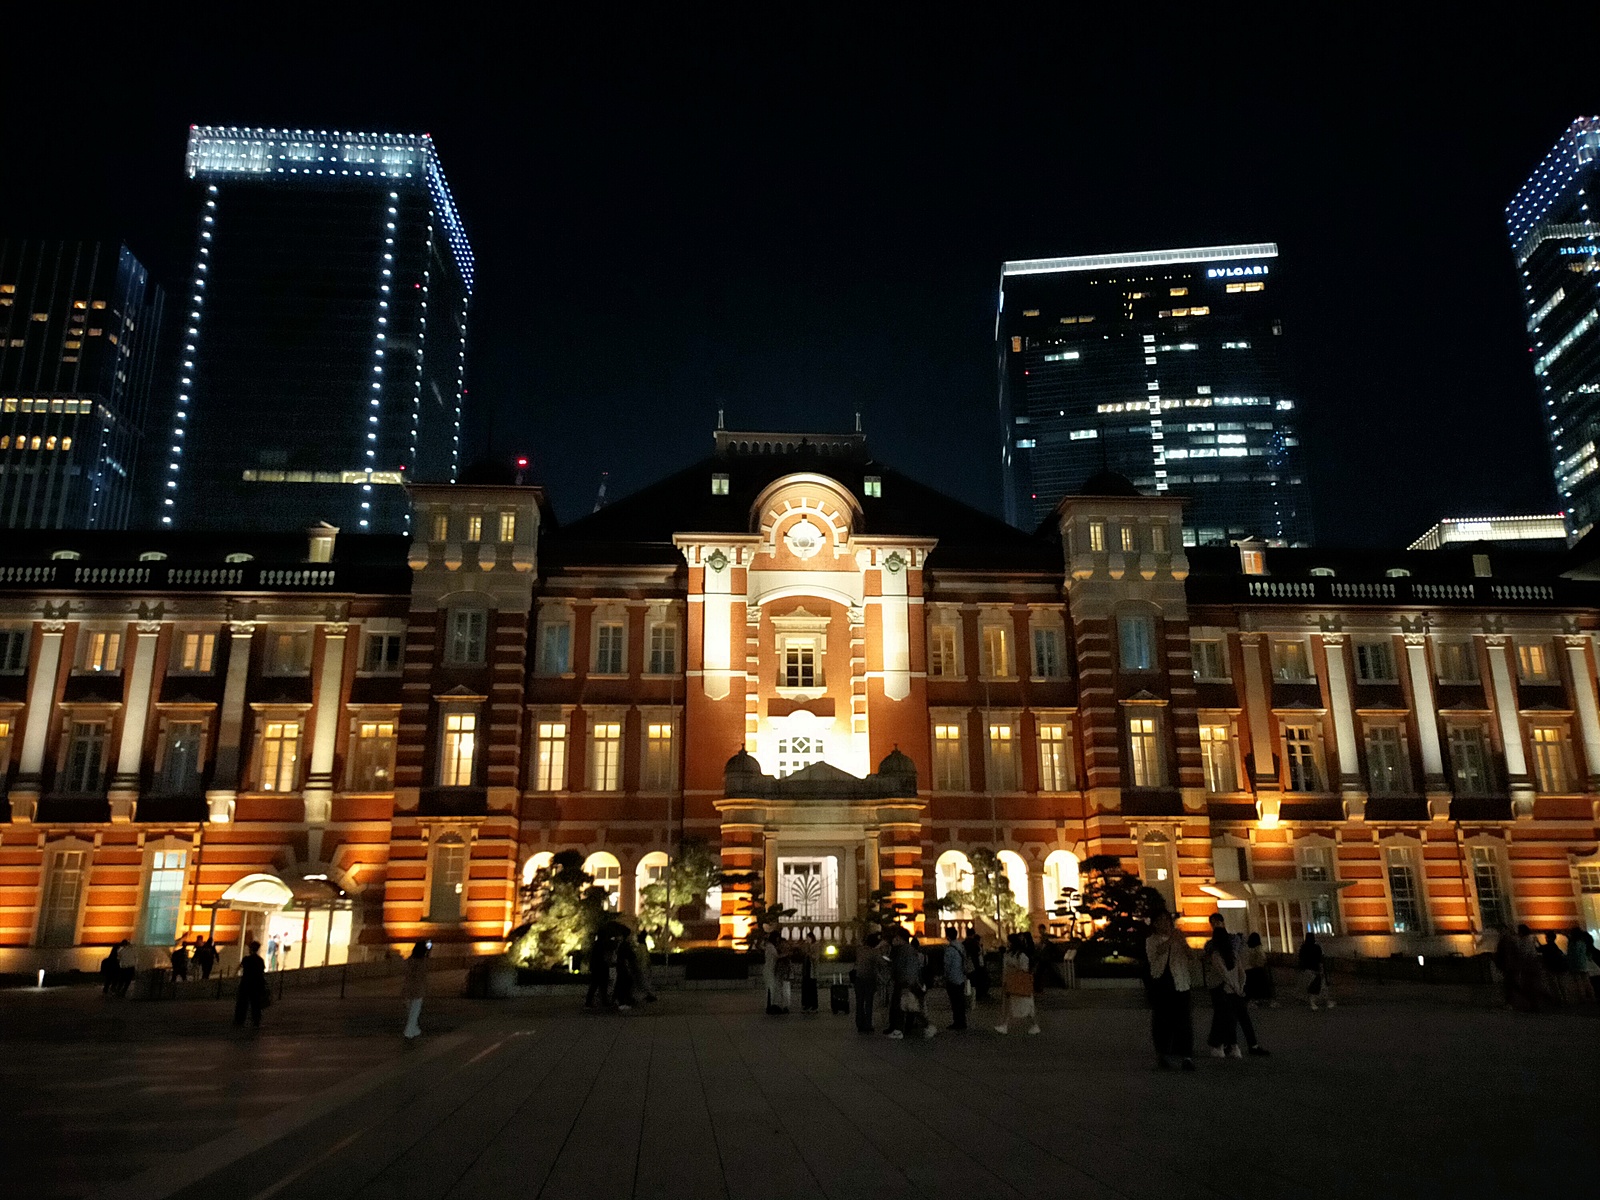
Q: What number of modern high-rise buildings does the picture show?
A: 4